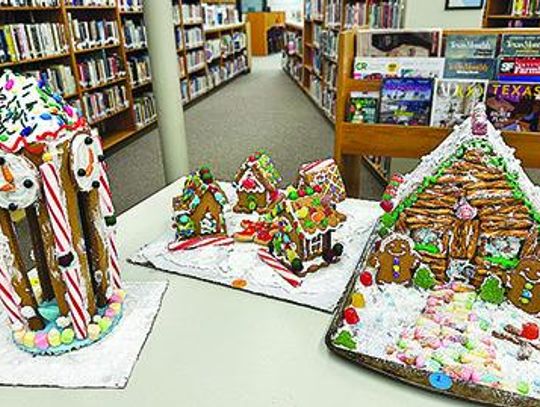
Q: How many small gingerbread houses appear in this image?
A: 4